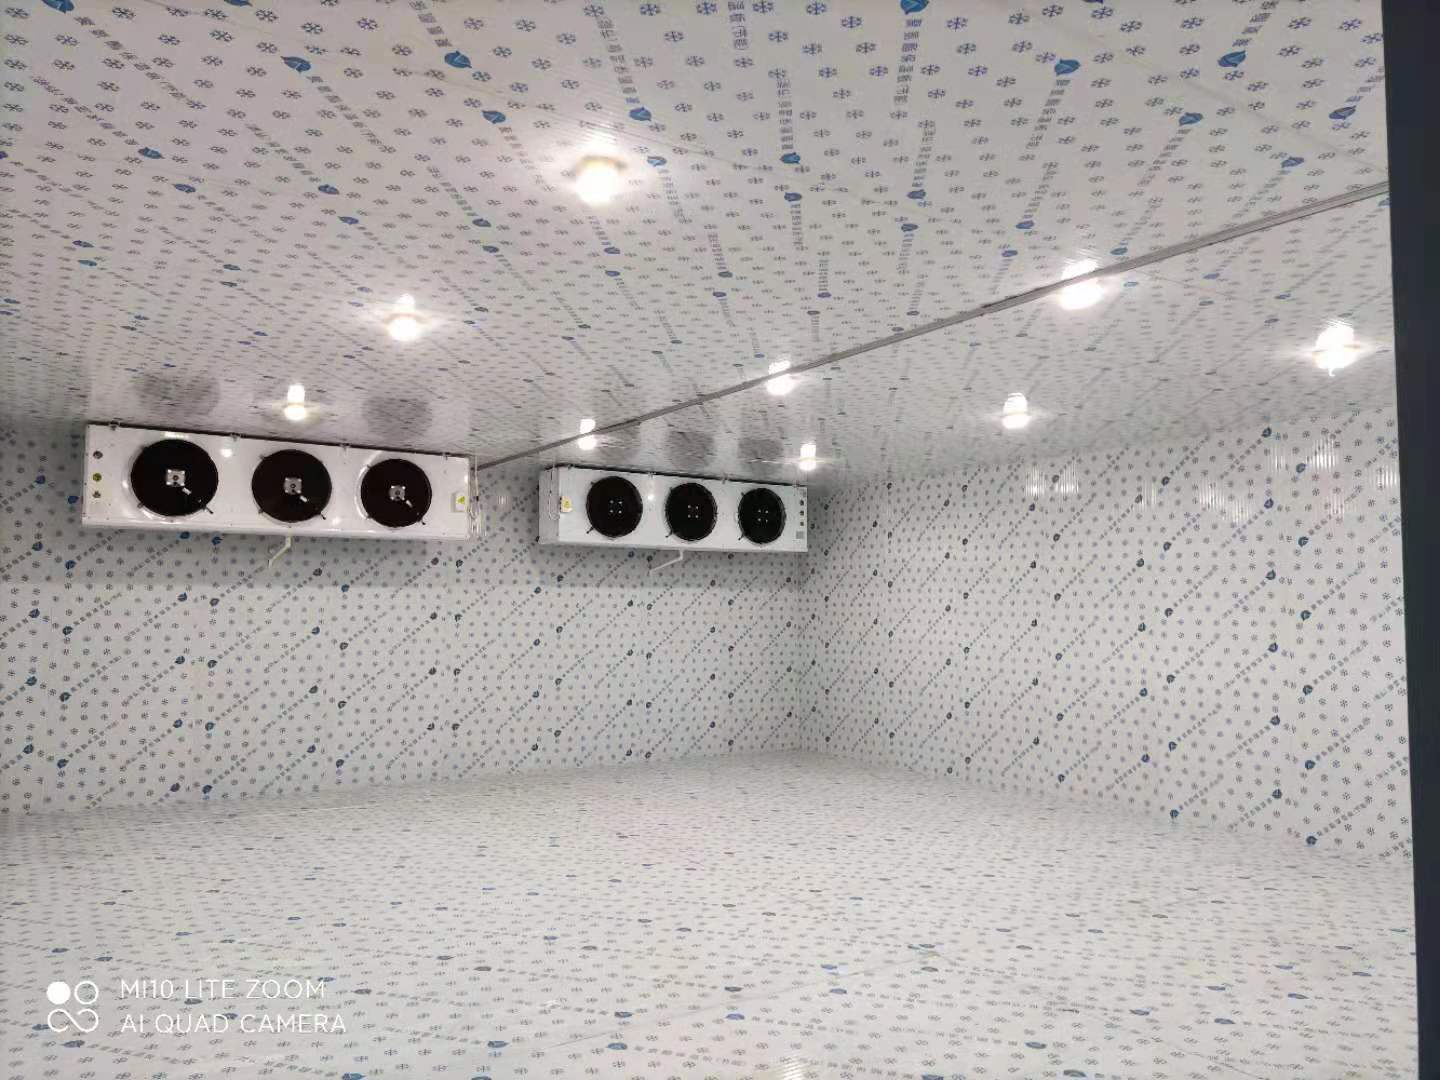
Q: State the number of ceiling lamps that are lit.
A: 9